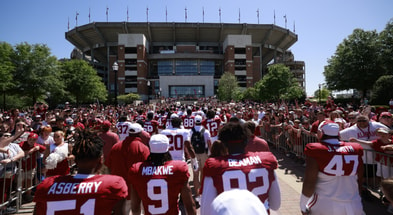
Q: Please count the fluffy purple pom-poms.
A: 0